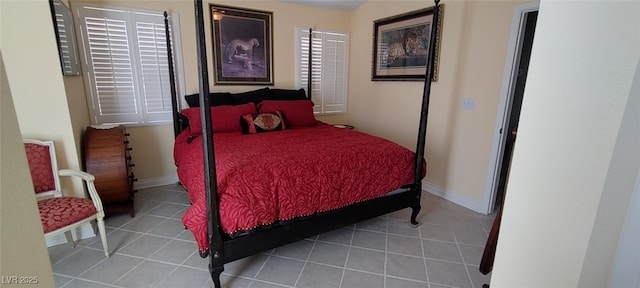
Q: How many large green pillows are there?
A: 0